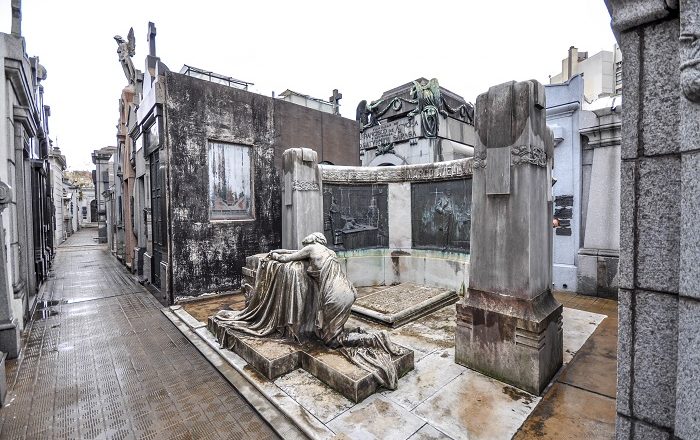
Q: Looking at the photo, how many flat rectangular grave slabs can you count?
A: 1